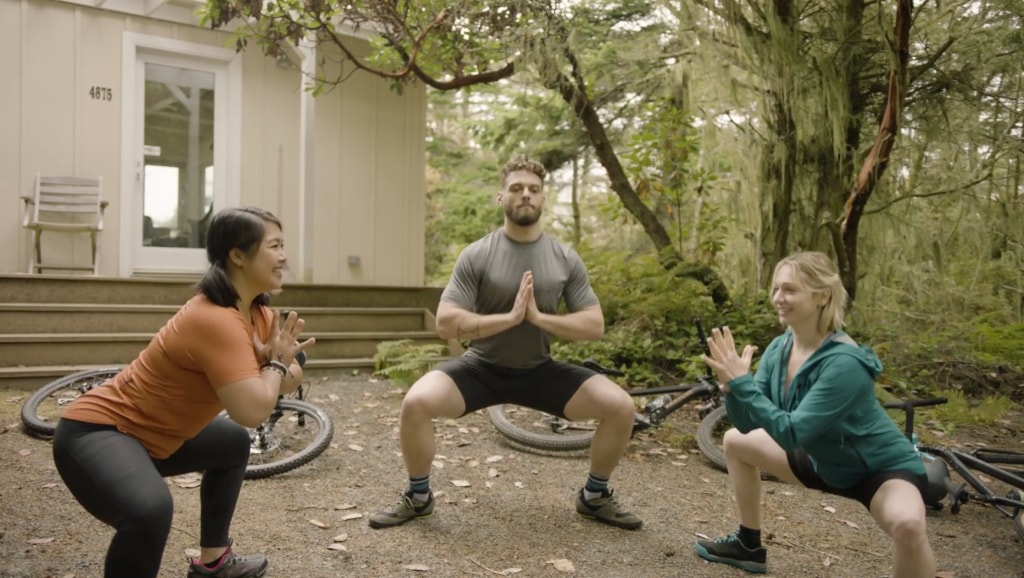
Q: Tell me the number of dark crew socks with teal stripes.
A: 2